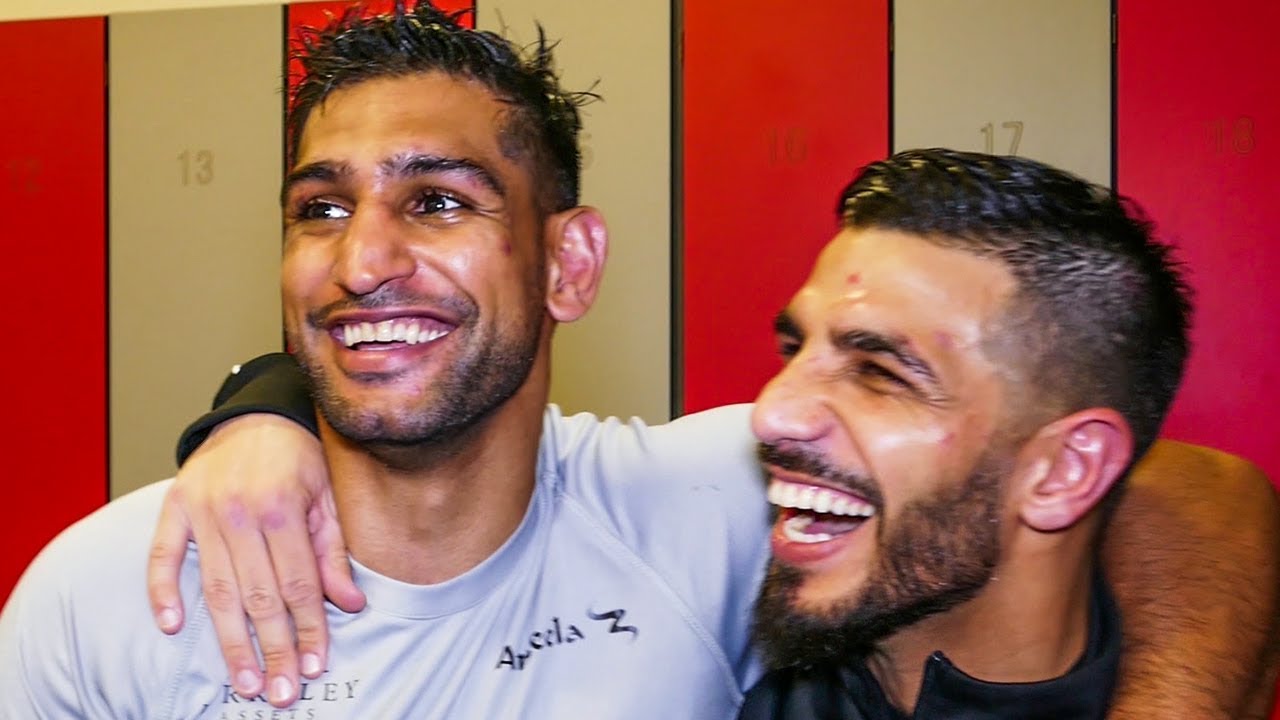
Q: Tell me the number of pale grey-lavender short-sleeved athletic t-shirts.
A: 1